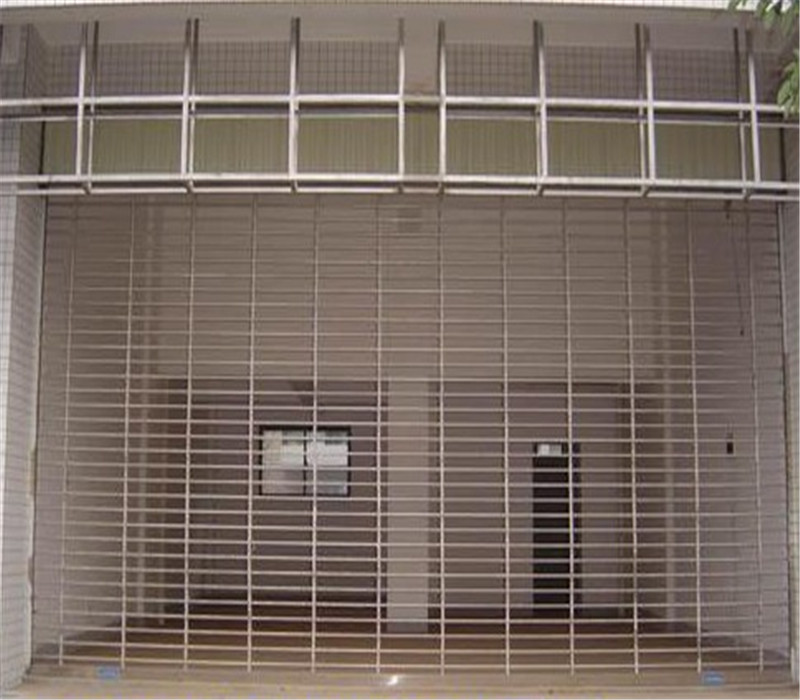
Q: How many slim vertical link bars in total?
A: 12